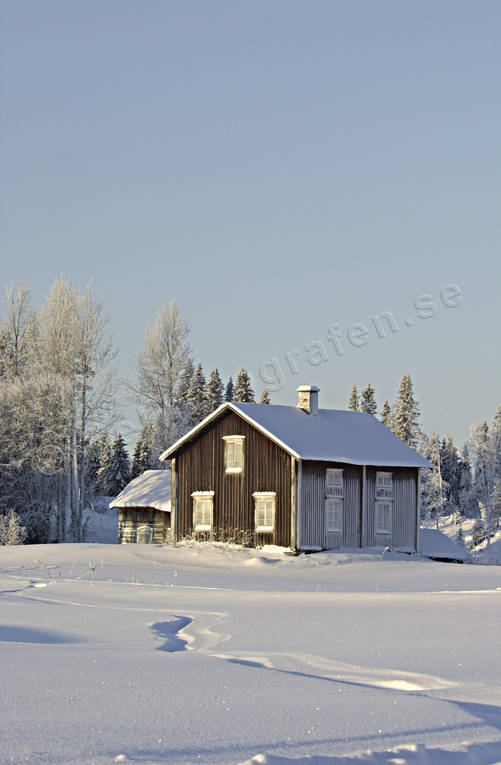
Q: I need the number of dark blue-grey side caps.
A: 0